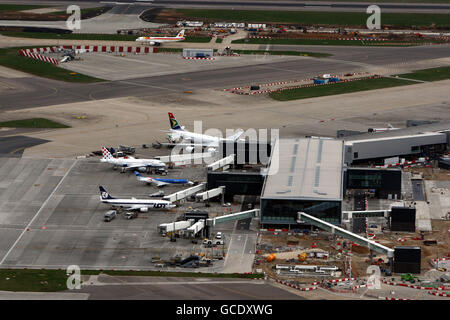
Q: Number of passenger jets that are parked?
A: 4